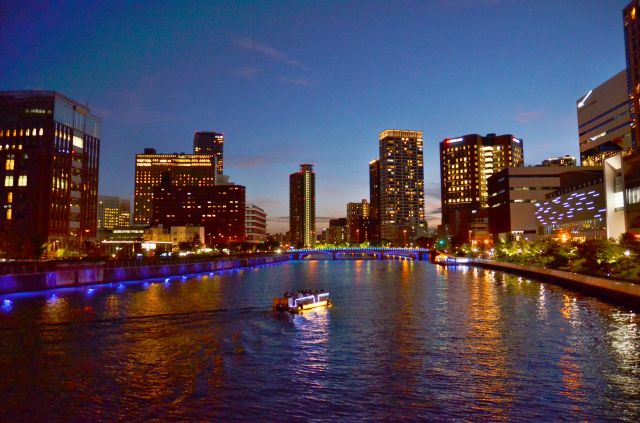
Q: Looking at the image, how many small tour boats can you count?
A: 1